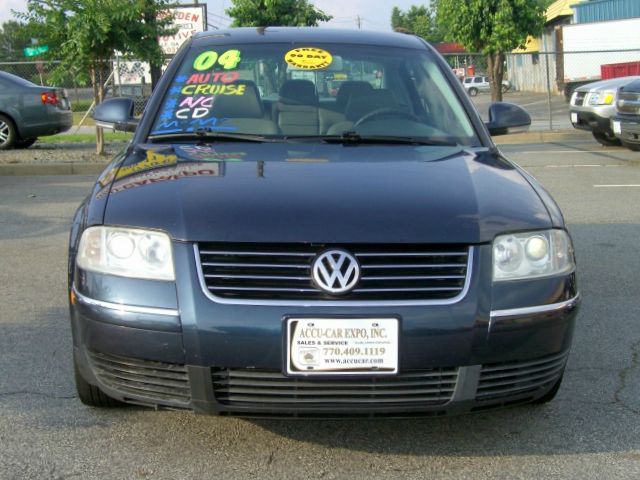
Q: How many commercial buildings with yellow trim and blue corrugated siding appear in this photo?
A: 1